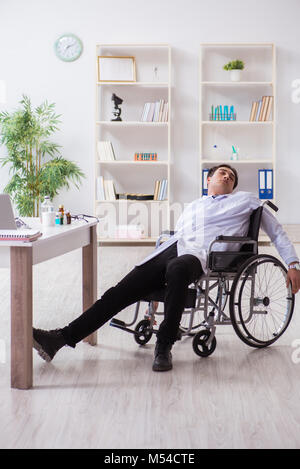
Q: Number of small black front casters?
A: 2